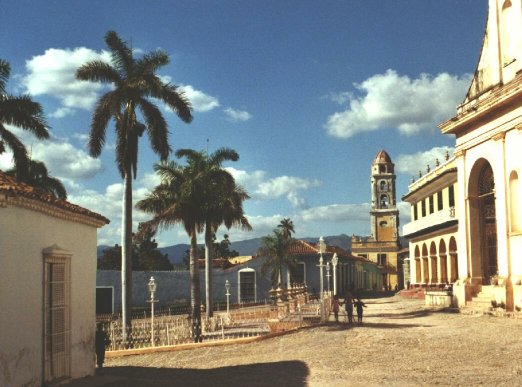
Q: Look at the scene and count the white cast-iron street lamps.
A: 5